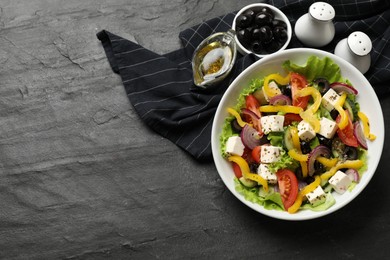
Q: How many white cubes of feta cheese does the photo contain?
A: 10